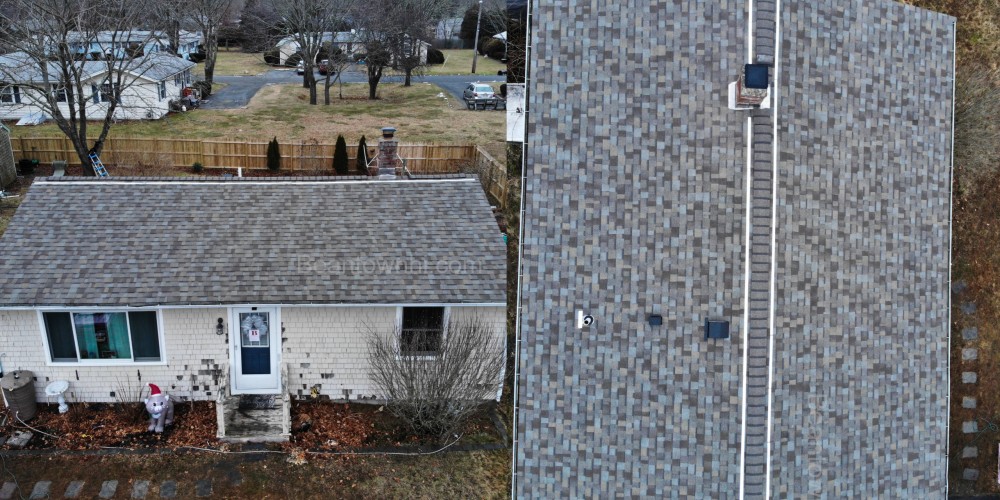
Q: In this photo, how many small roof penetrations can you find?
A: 3